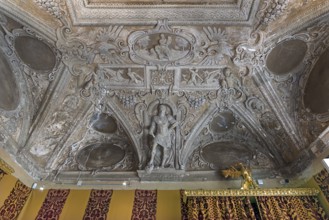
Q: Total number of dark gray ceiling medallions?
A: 8